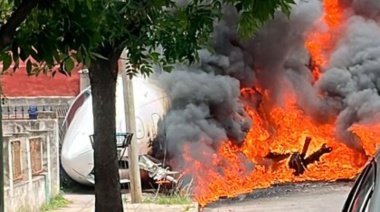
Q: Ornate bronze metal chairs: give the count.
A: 0